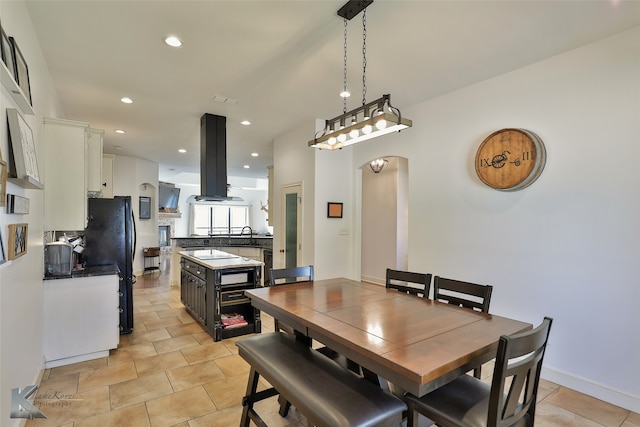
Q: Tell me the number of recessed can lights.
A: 8